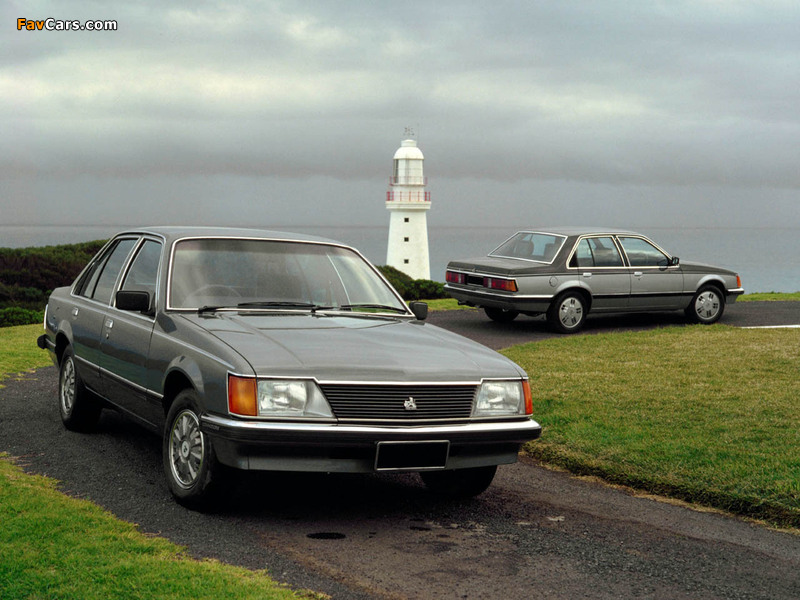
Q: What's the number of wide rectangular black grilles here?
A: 1